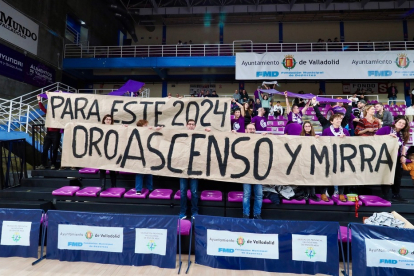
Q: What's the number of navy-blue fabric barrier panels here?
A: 4